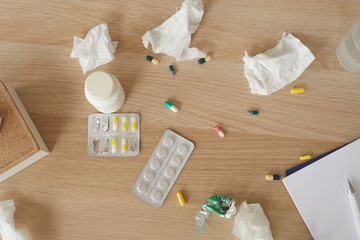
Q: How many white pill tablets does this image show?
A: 10